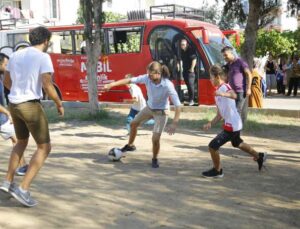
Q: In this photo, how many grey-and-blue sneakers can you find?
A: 2